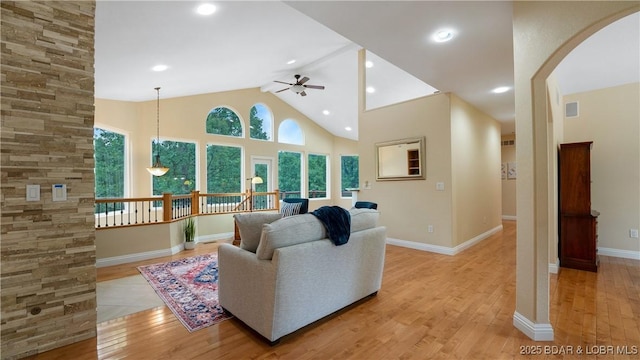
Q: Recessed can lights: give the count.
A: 9